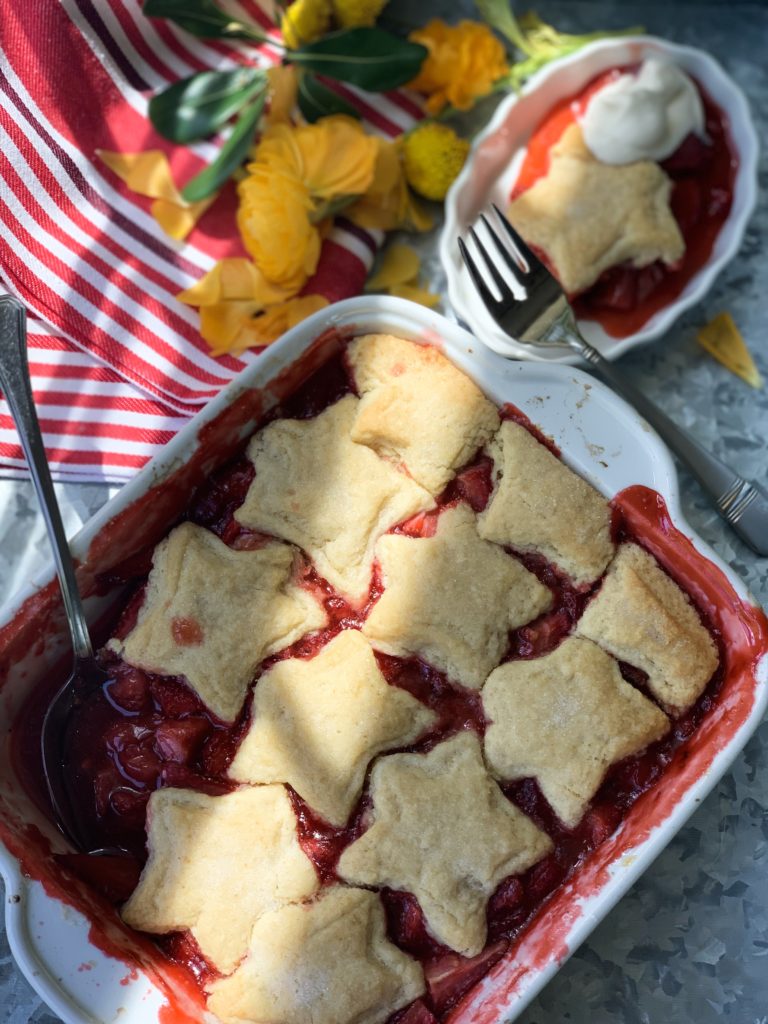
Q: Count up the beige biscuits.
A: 12